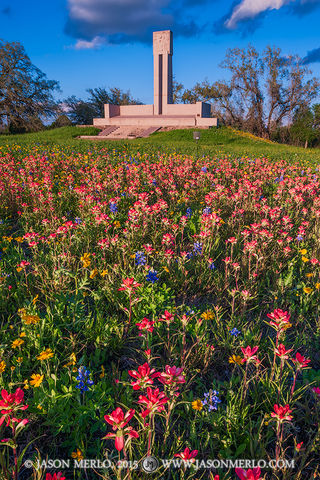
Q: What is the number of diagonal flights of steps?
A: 2